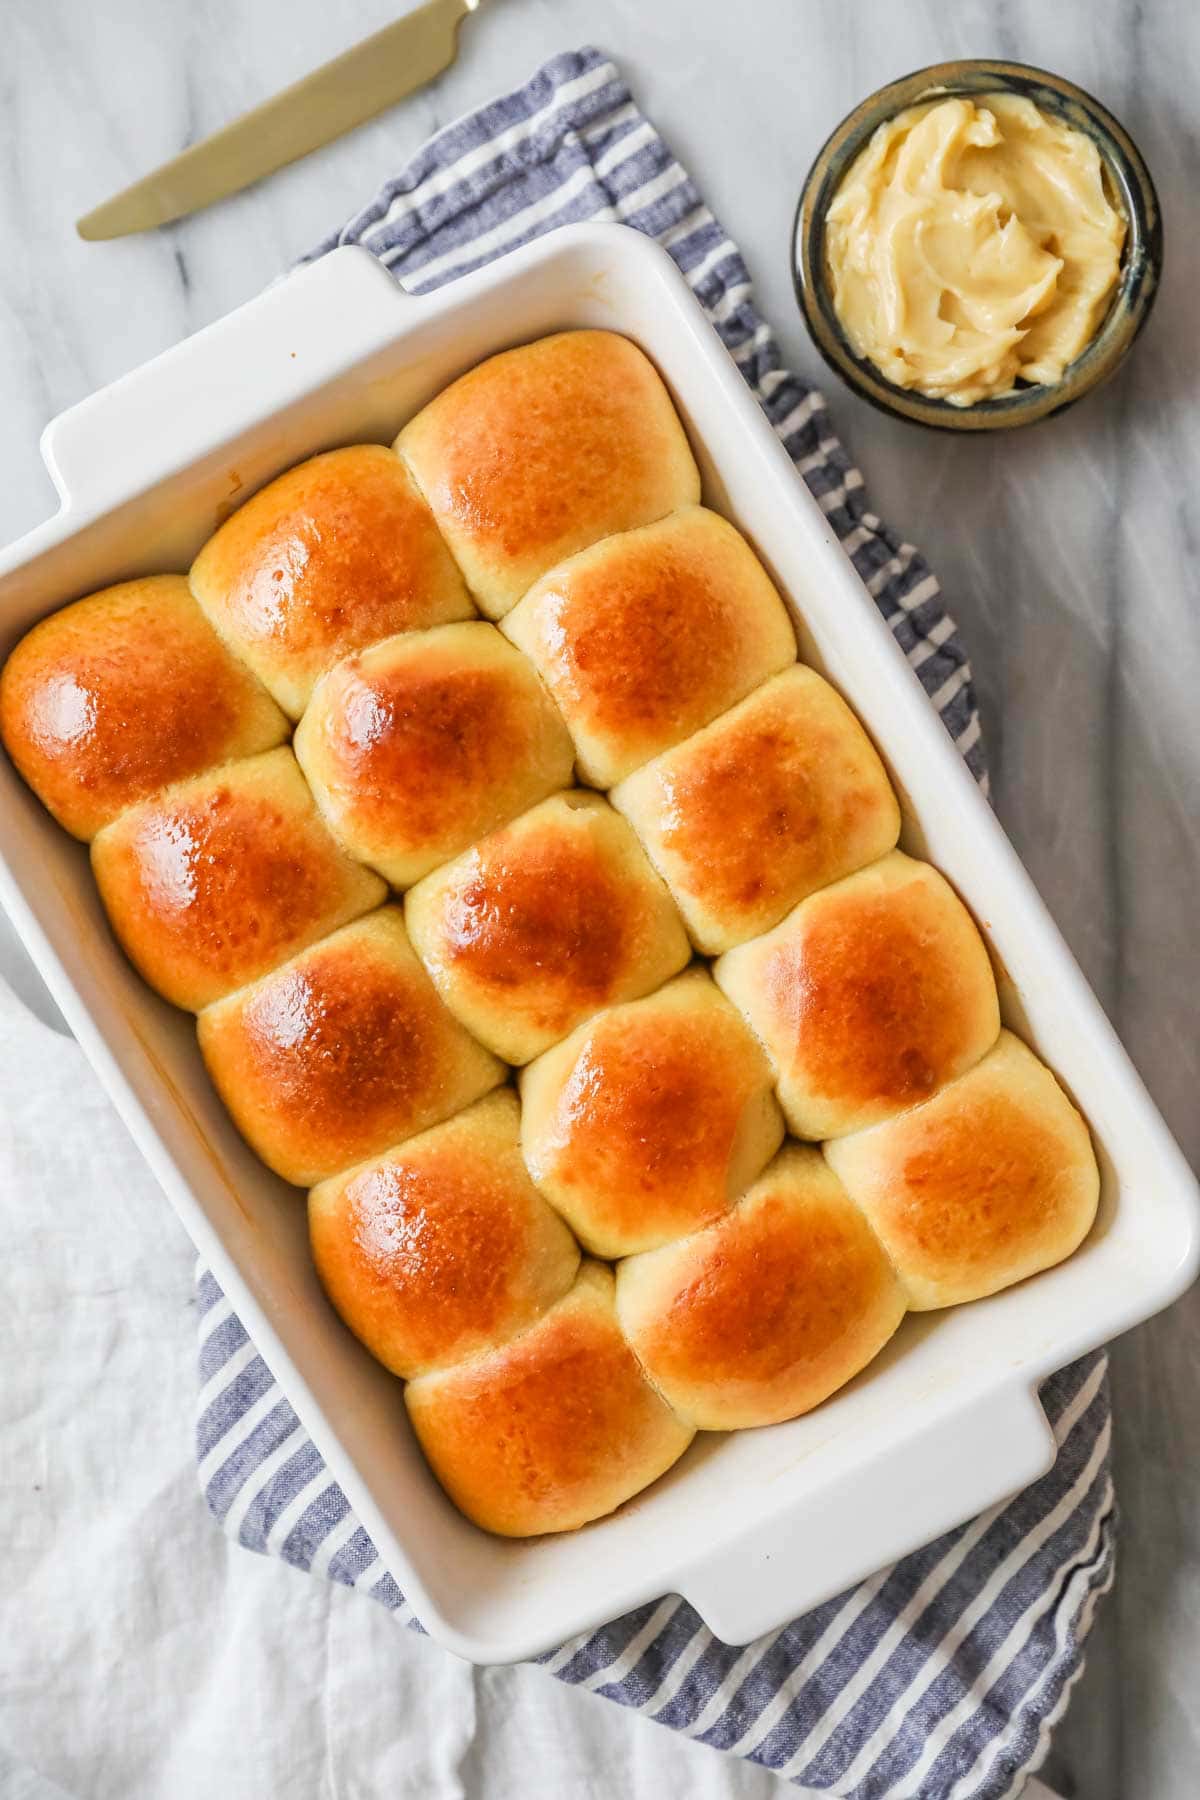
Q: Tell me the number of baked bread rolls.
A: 15